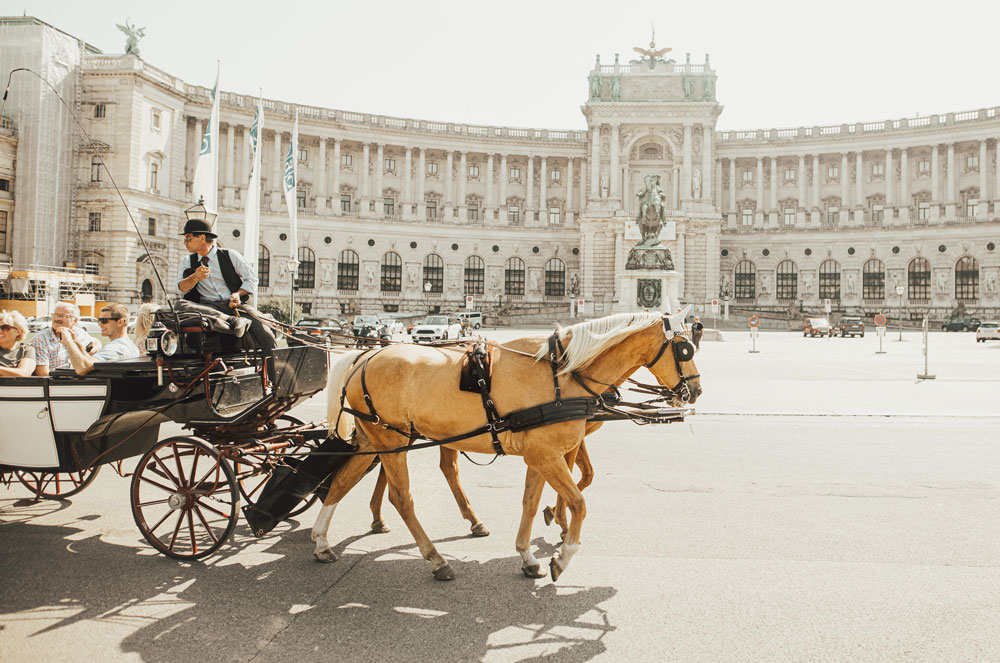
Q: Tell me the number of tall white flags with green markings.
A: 3